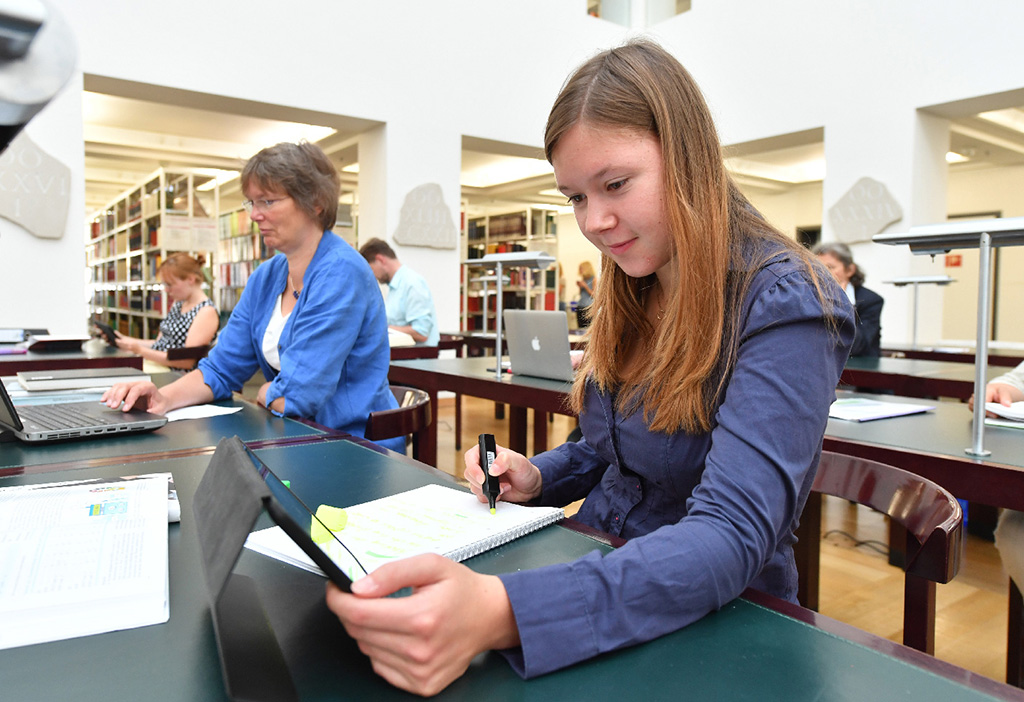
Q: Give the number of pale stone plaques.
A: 3